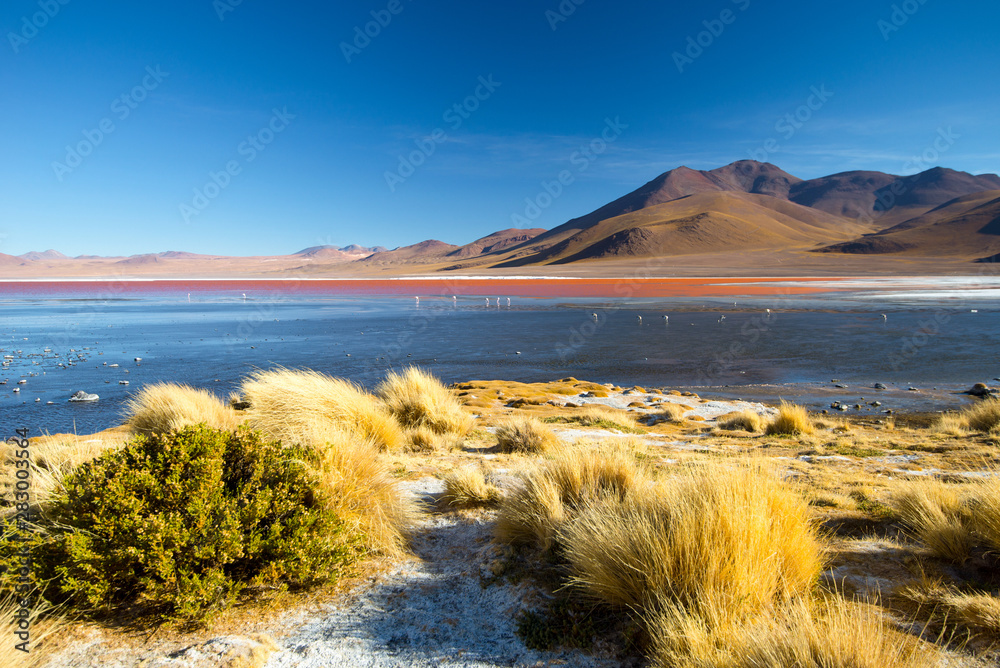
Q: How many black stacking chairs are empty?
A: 0